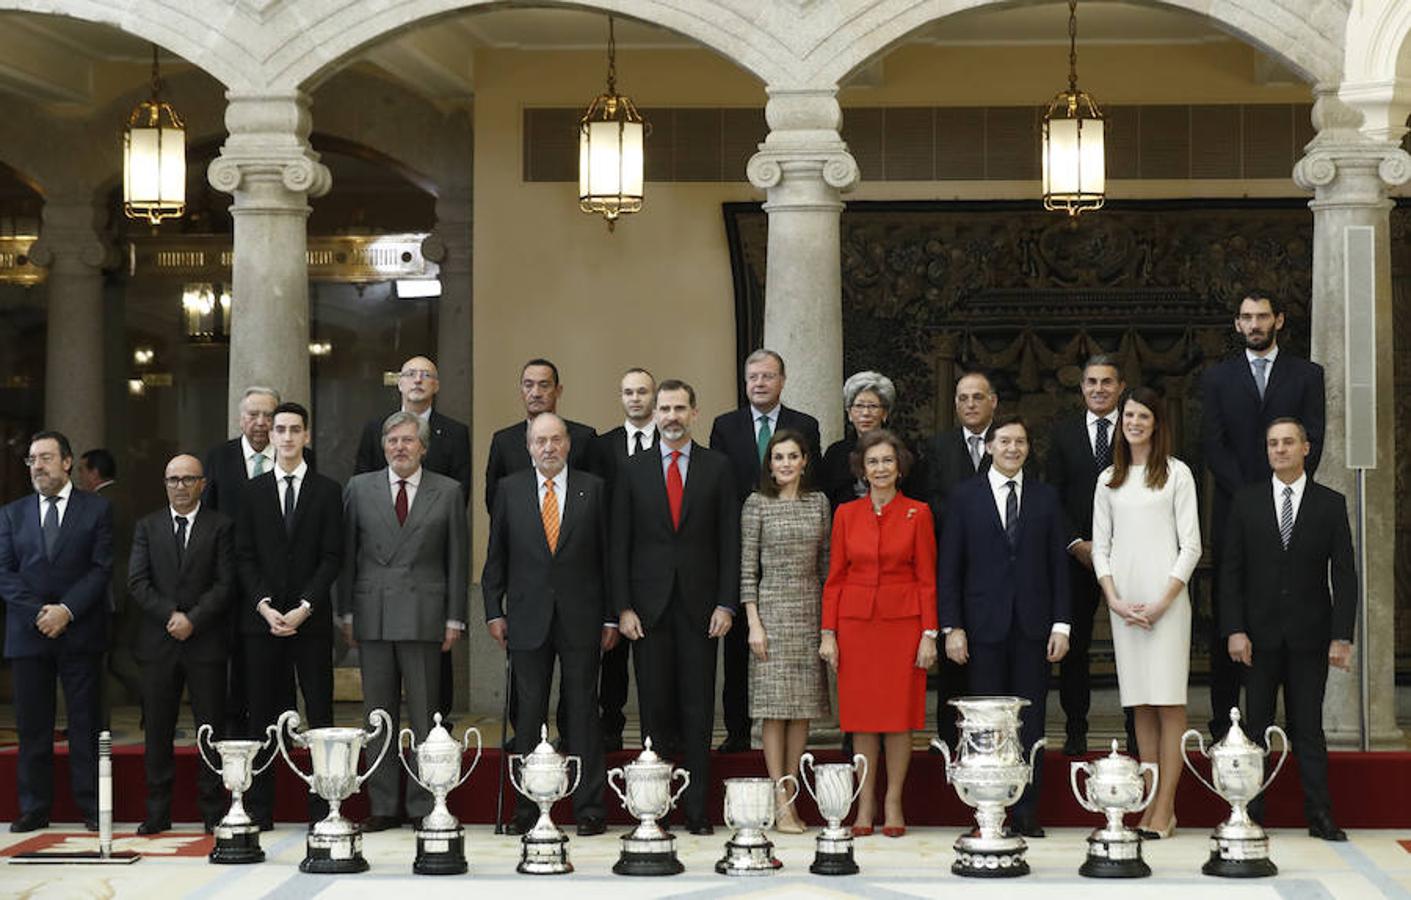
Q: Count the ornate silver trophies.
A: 10